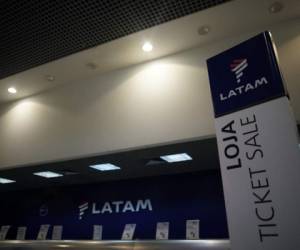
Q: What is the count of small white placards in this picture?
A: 8